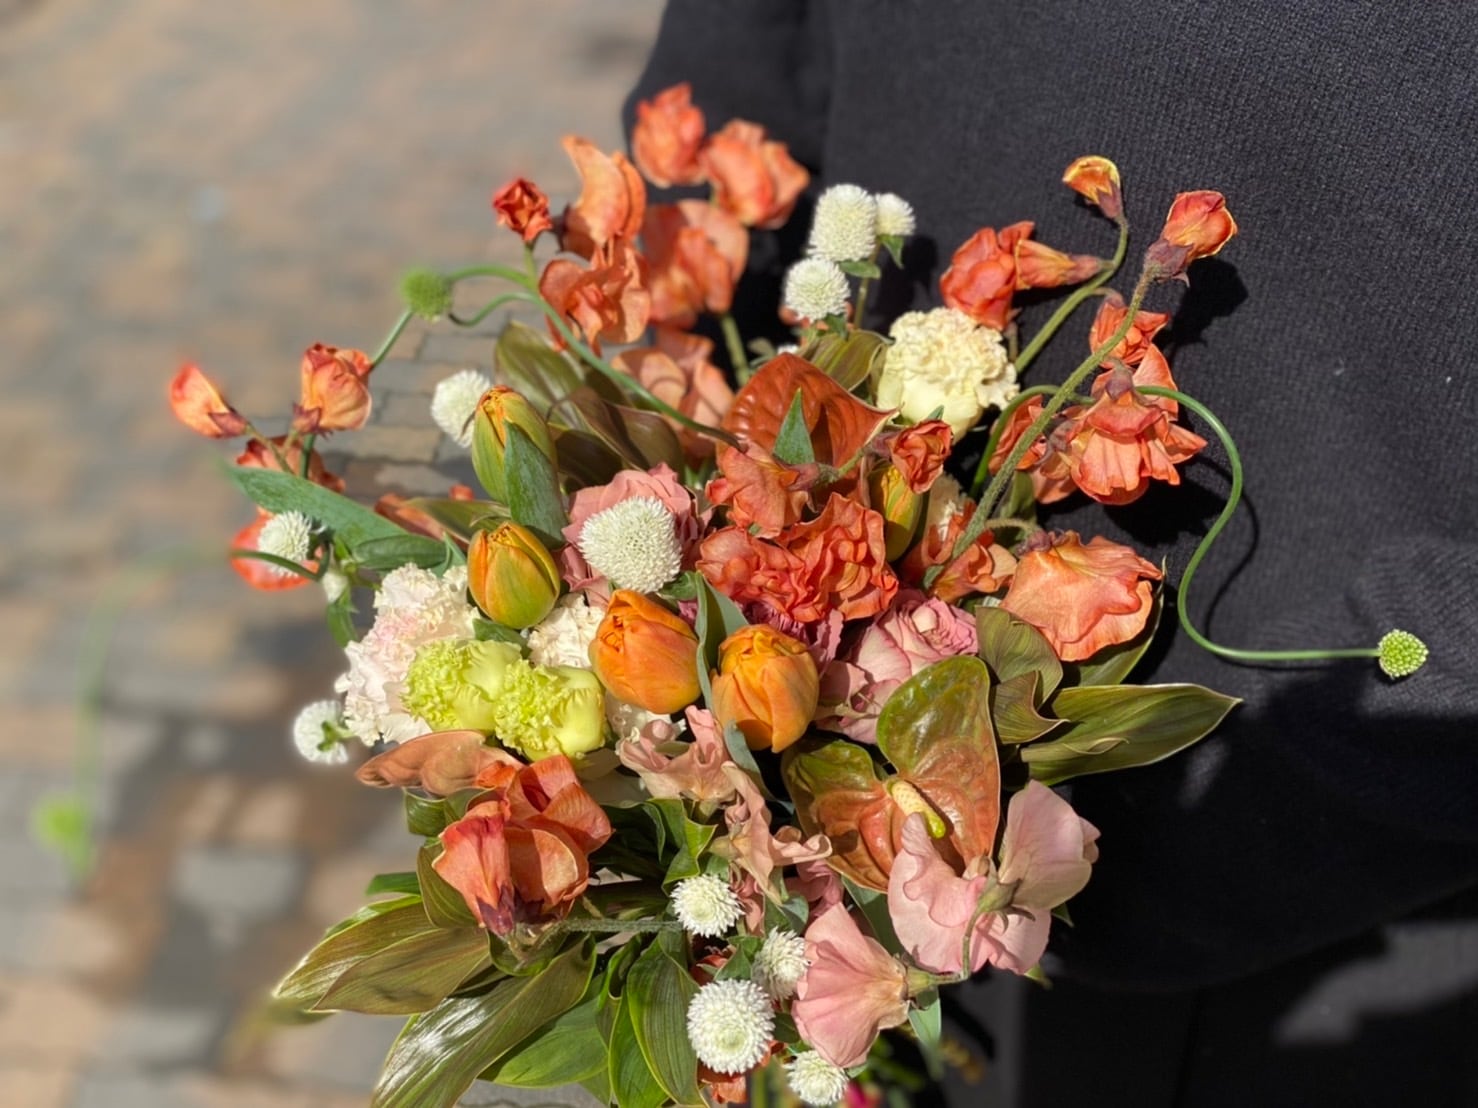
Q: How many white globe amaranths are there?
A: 11